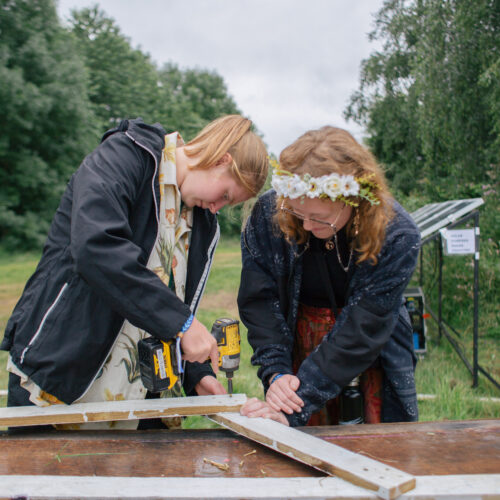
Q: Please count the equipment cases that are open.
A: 1